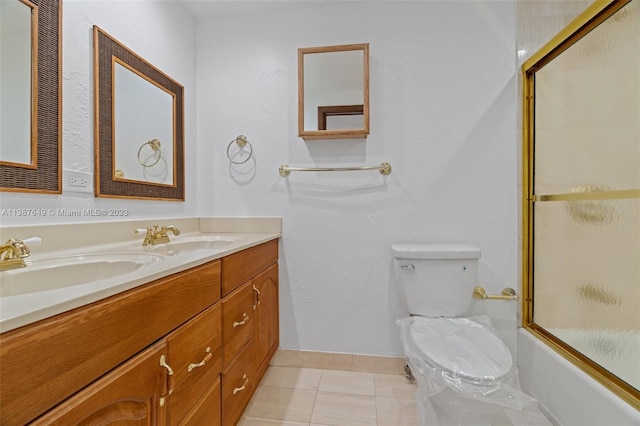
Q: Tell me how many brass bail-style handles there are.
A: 5